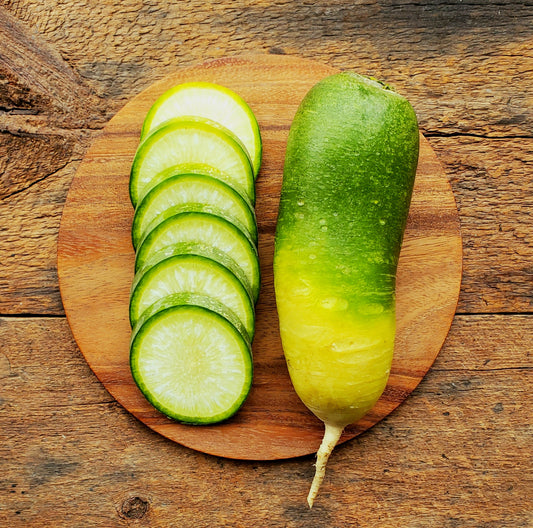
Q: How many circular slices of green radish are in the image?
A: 6